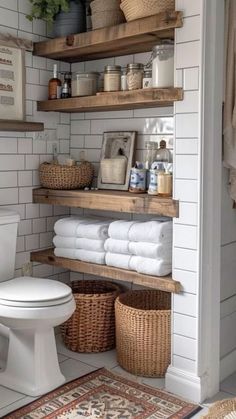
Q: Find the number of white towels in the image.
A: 6